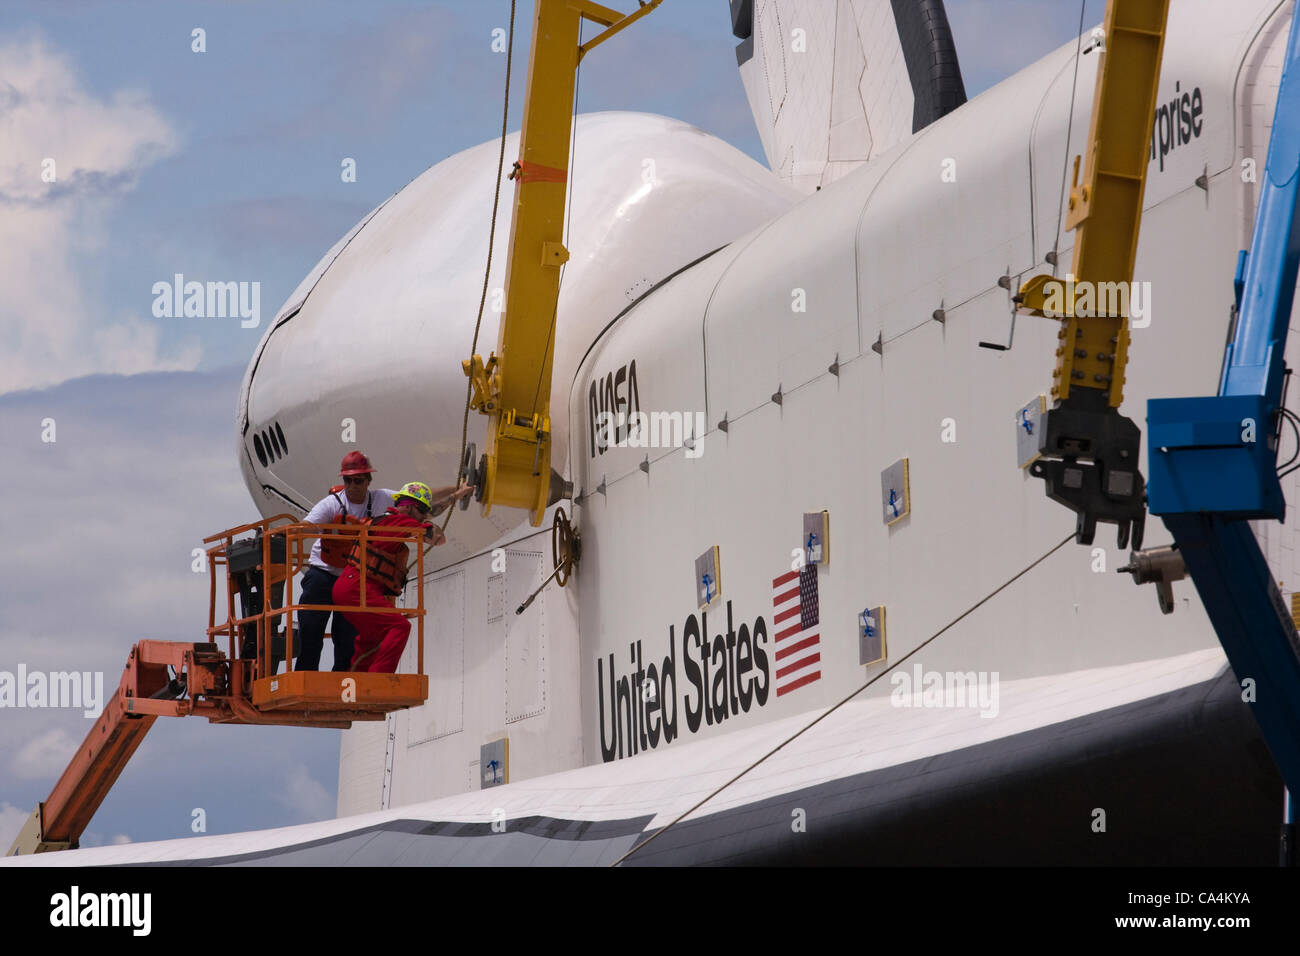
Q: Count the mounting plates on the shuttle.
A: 6